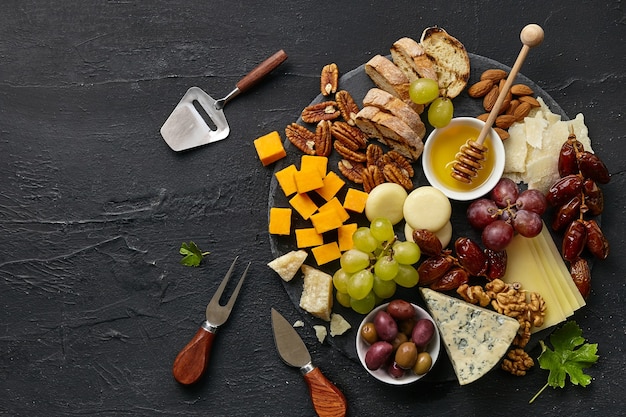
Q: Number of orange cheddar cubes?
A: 13